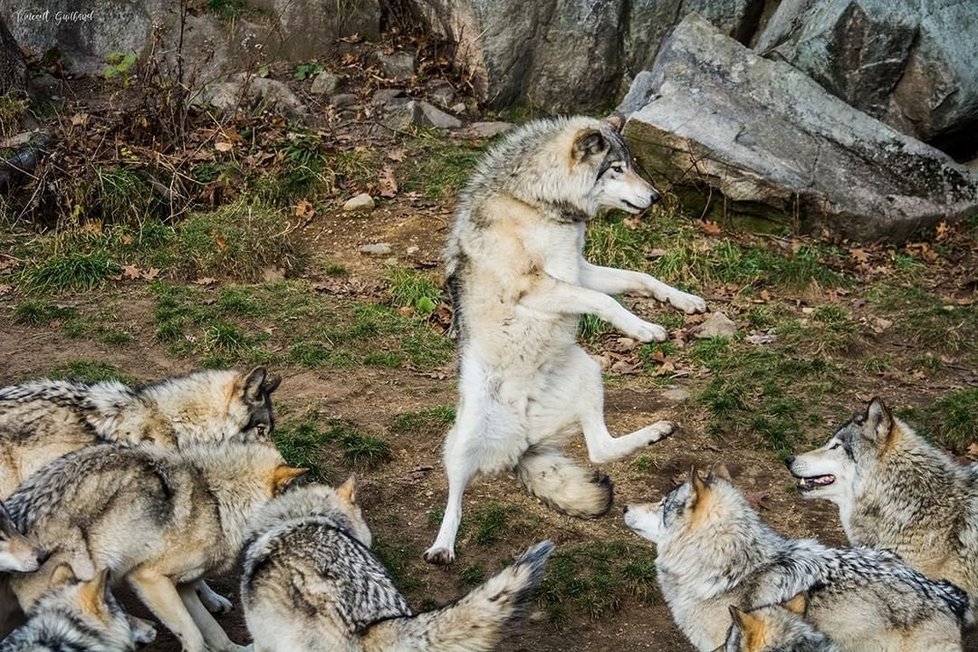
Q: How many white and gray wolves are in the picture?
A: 9